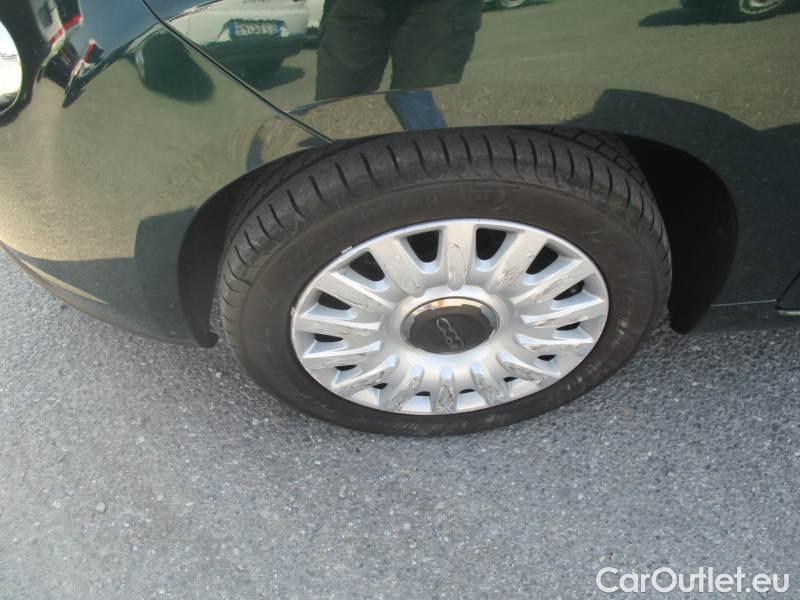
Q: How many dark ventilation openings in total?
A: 14